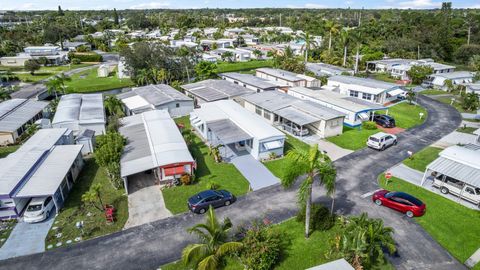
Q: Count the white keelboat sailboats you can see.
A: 0